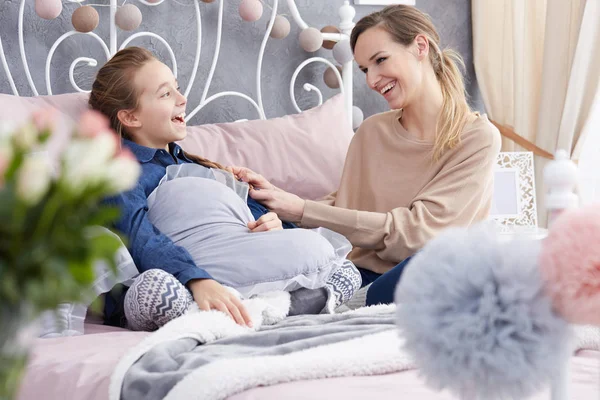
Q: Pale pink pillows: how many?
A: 2